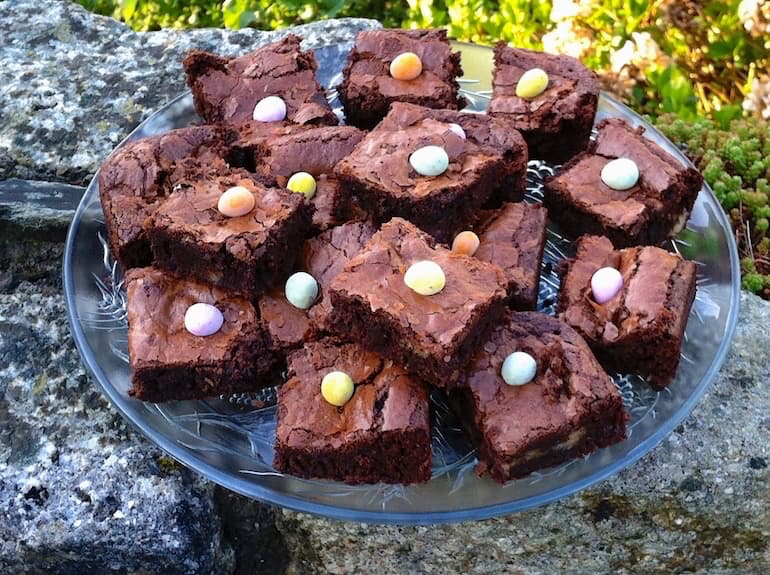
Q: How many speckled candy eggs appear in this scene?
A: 15